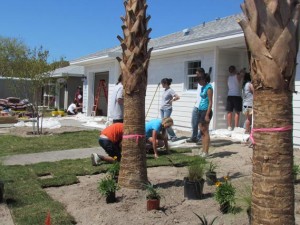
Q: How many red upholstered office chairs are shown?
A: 0